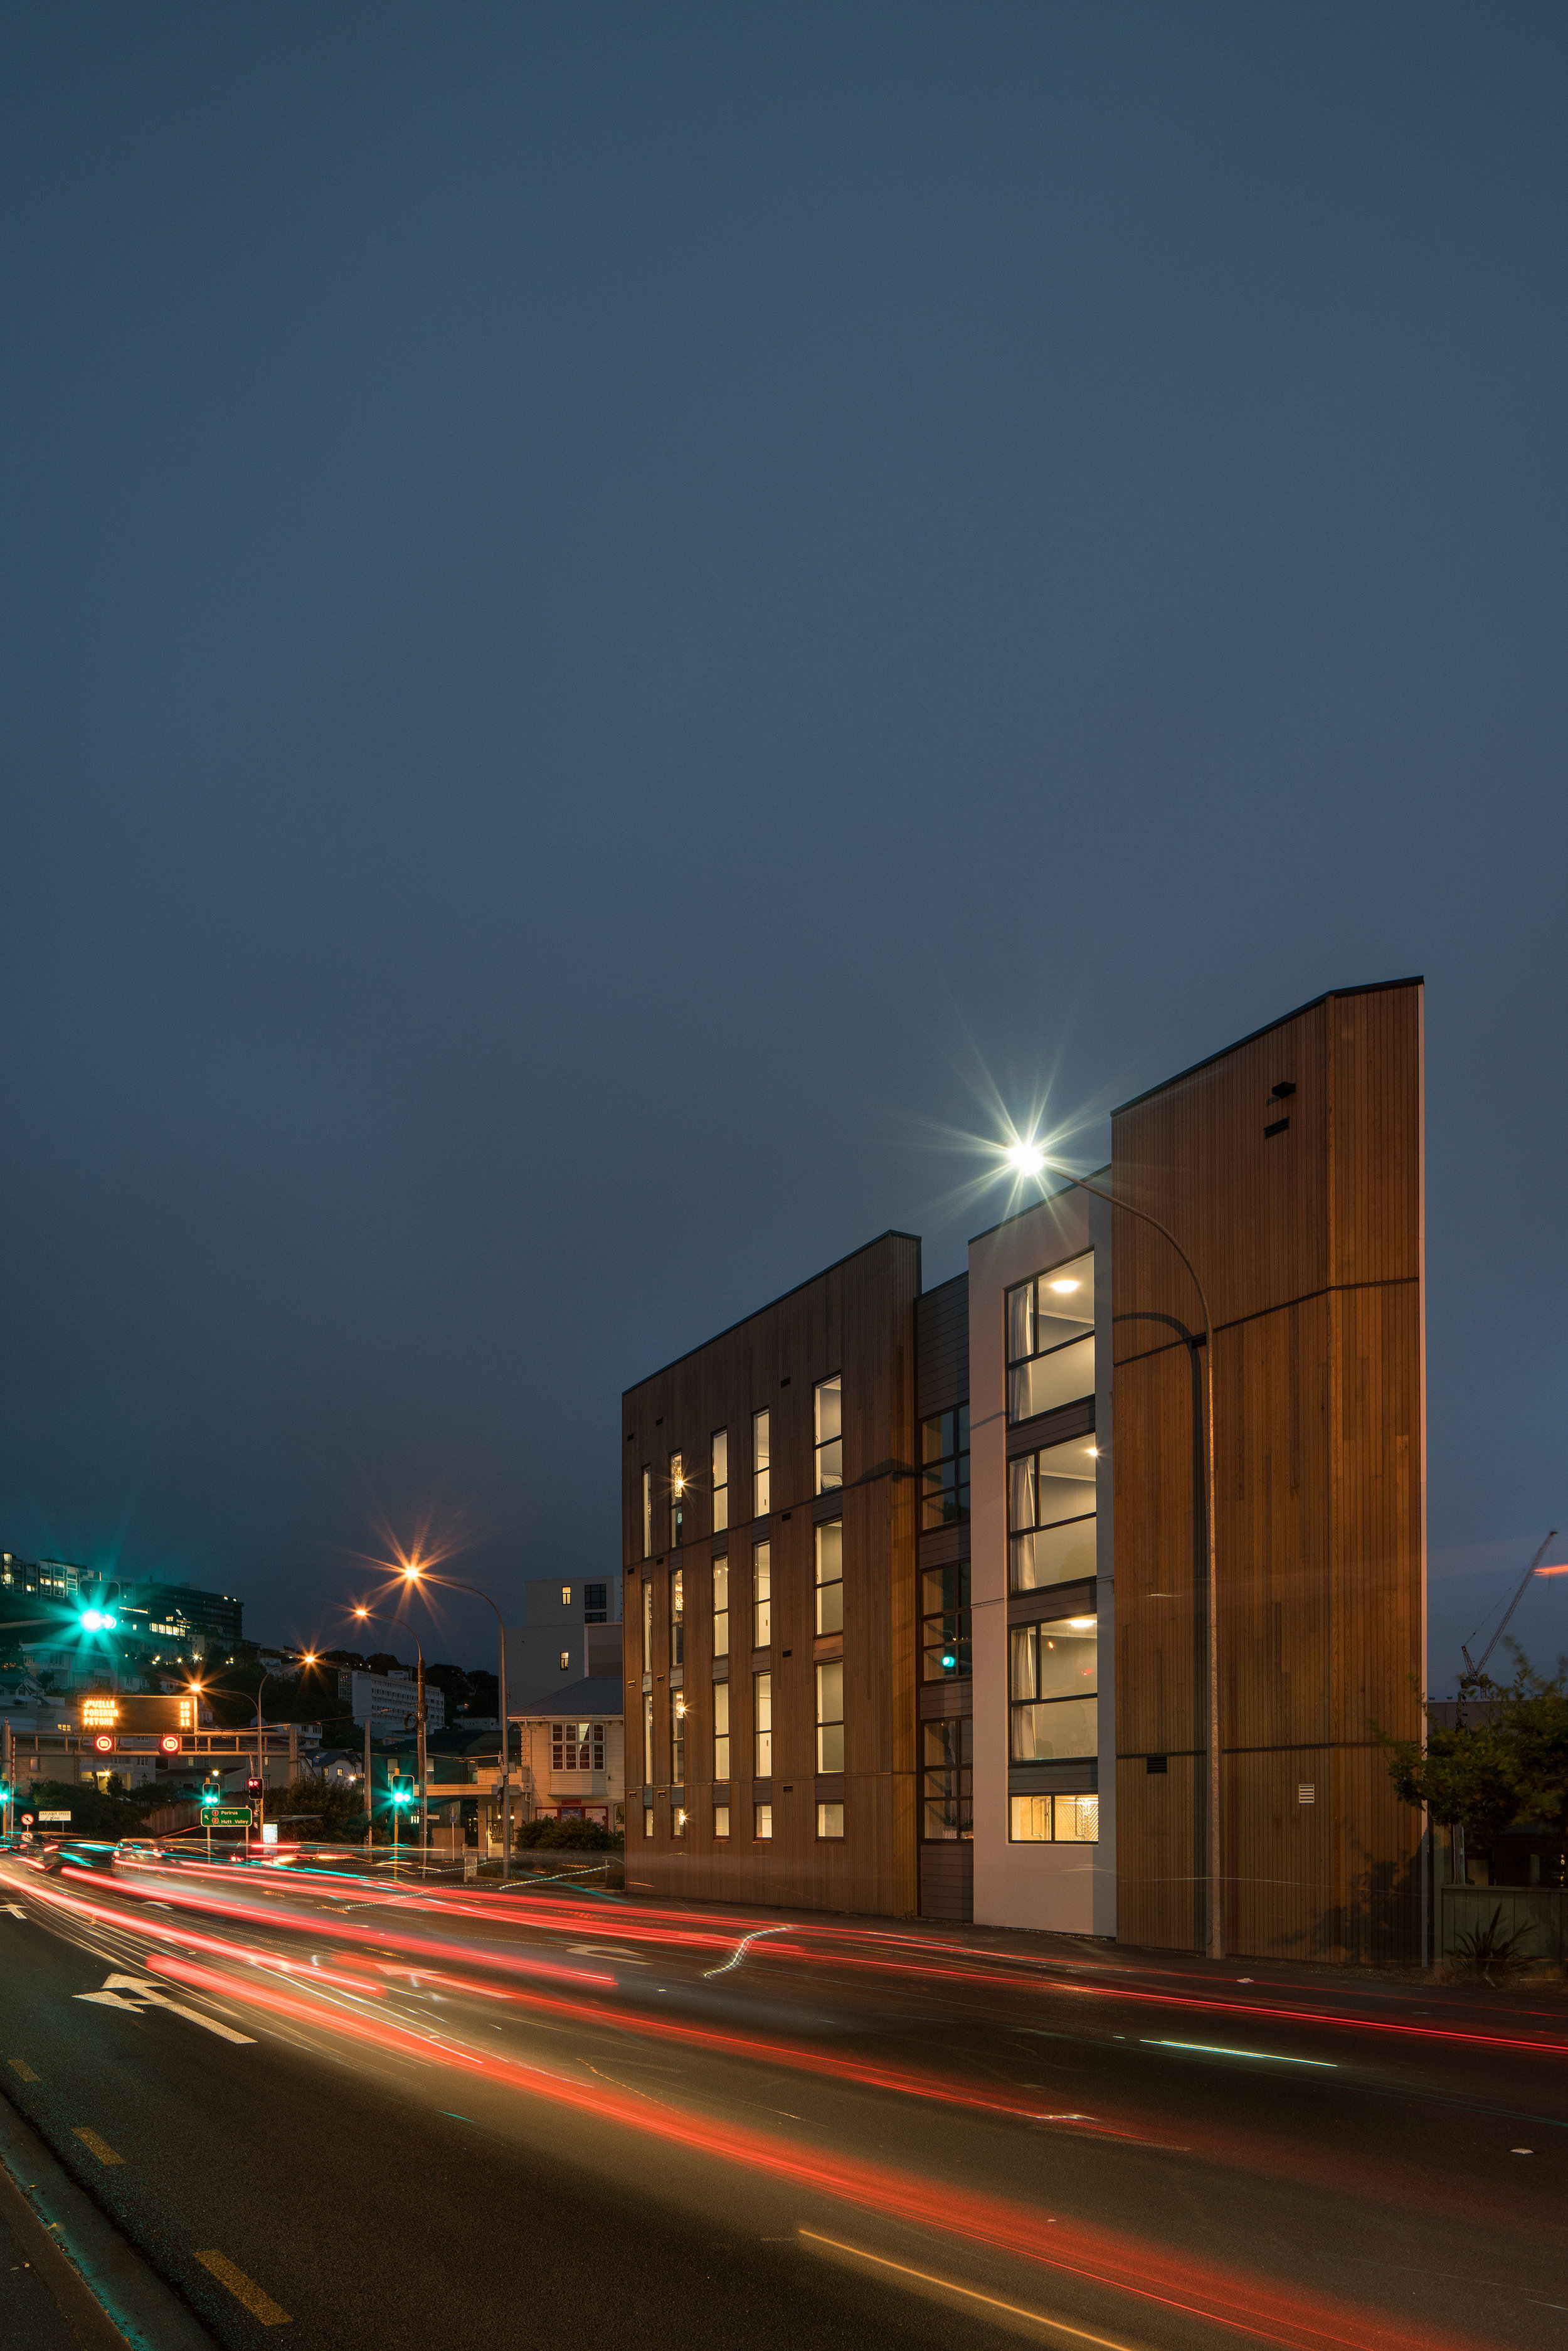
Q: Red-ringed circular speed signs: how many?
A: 2